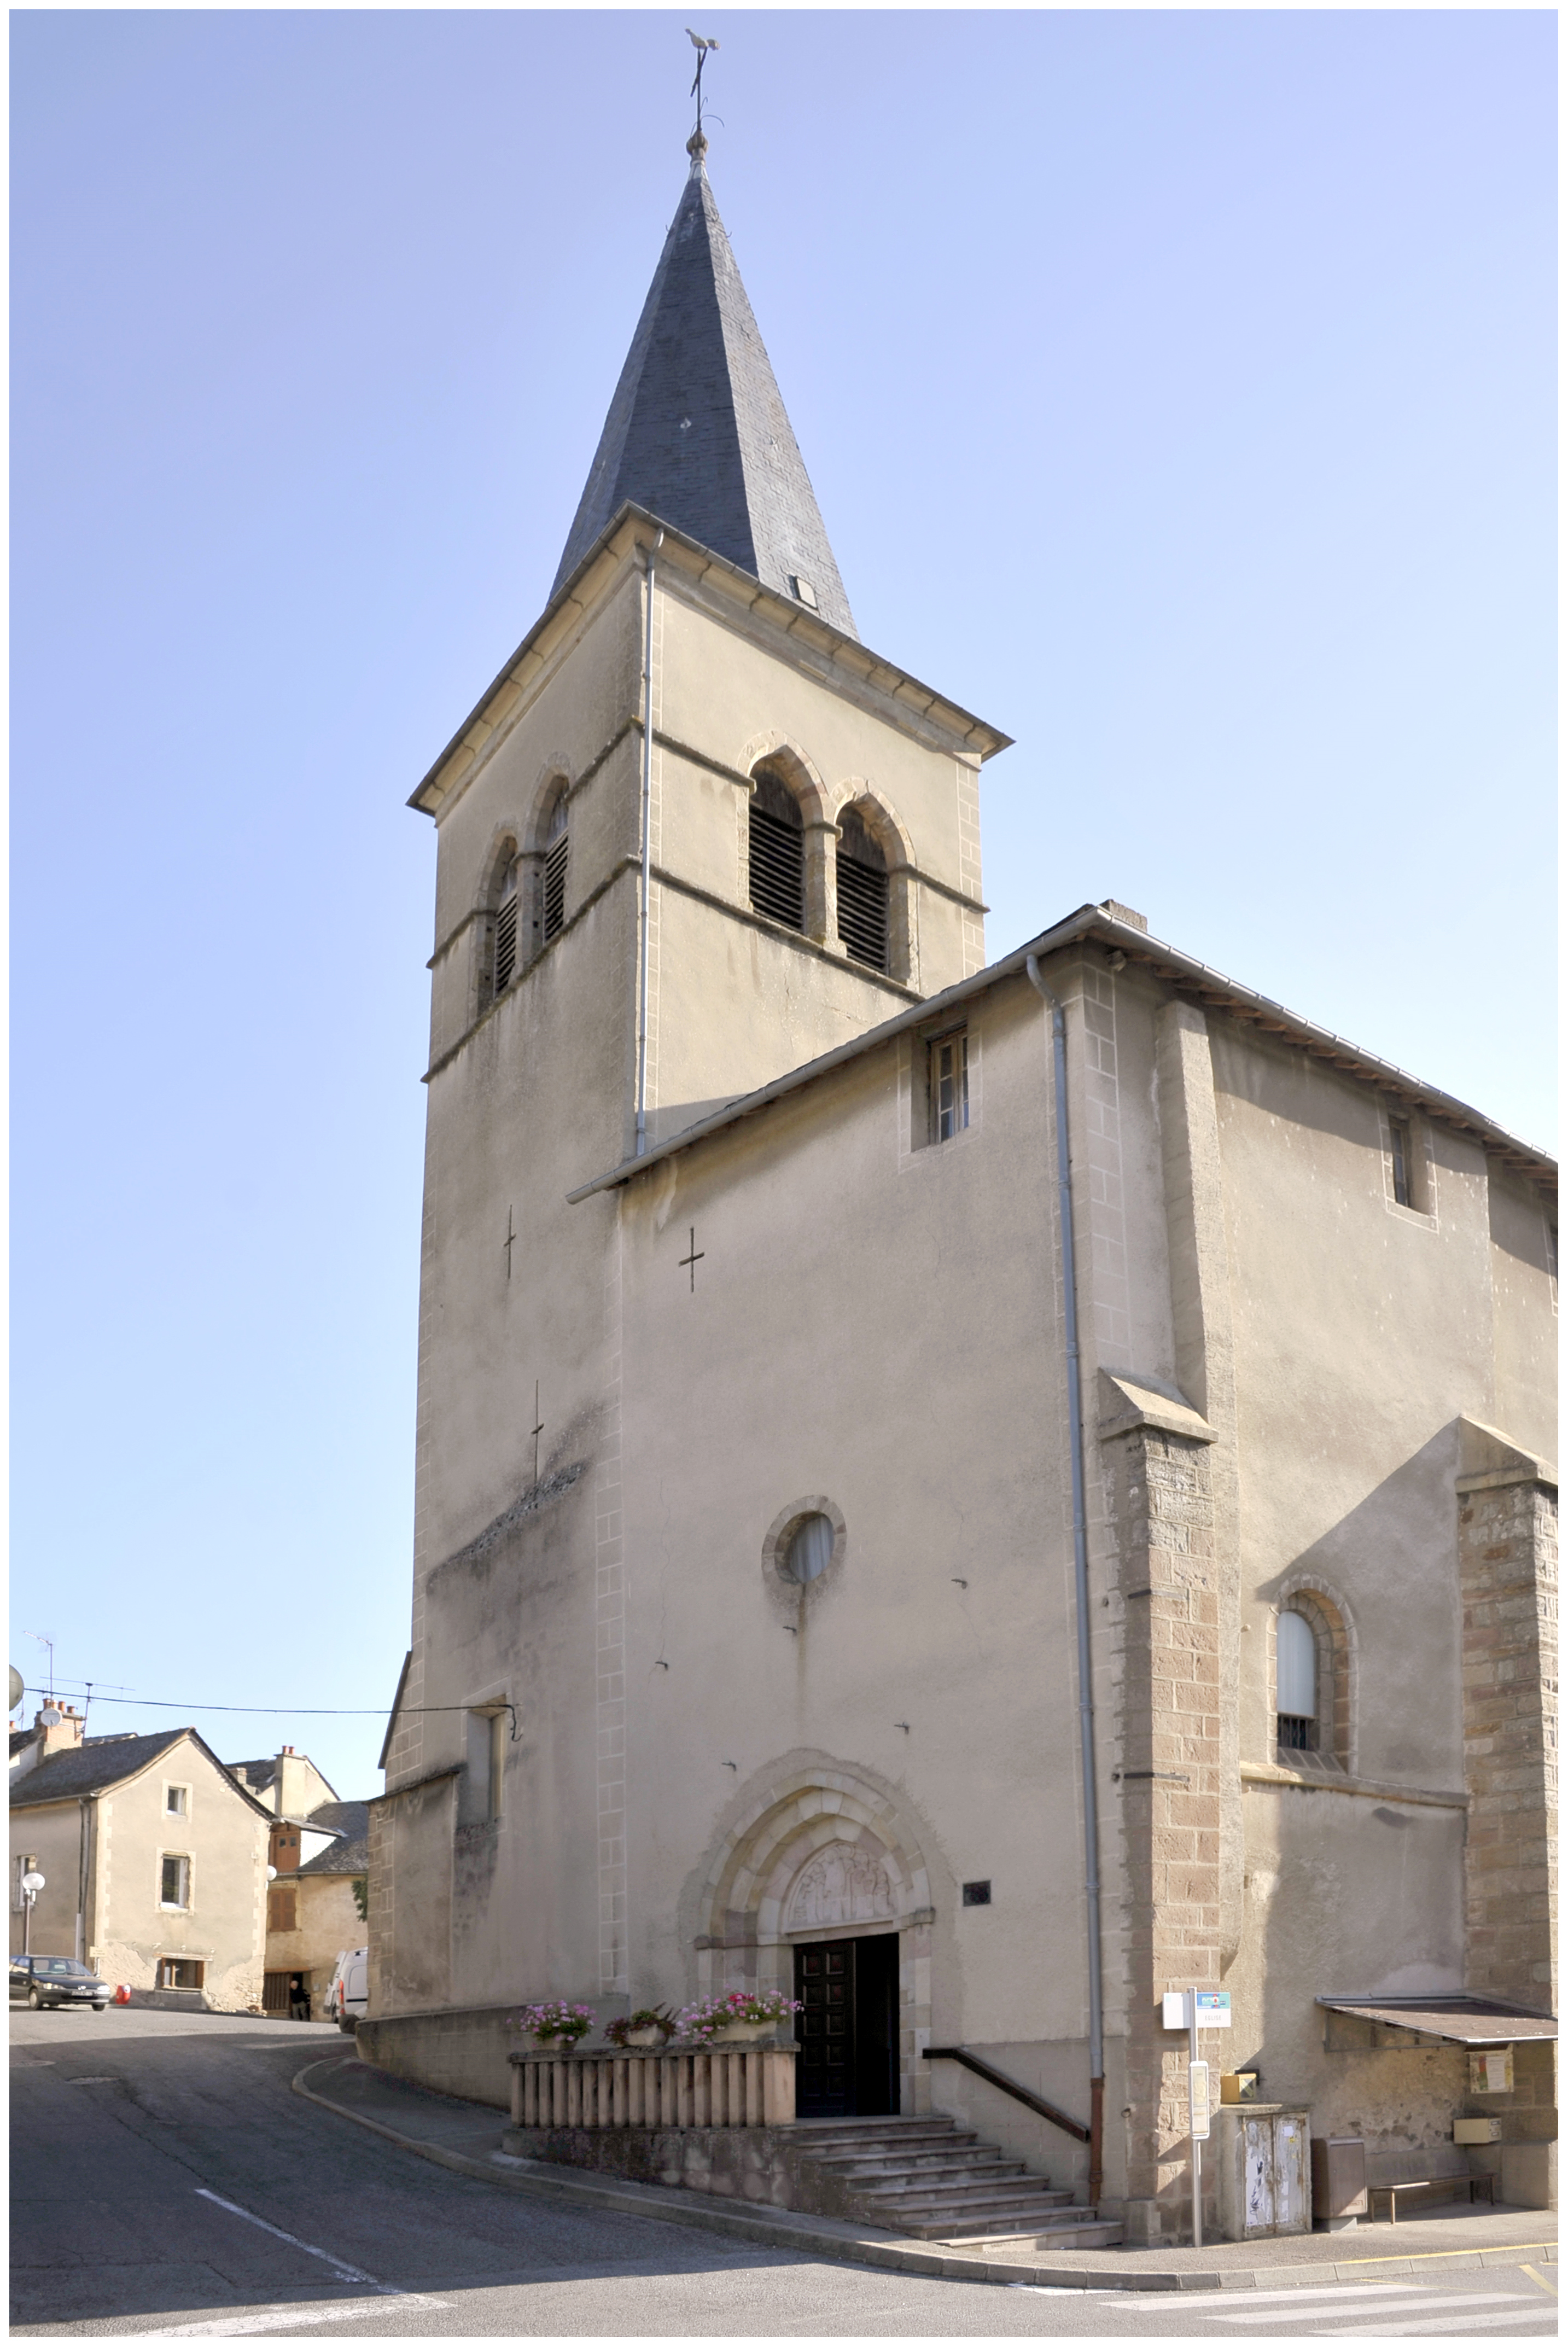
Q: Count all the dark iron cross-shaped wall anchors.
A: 3